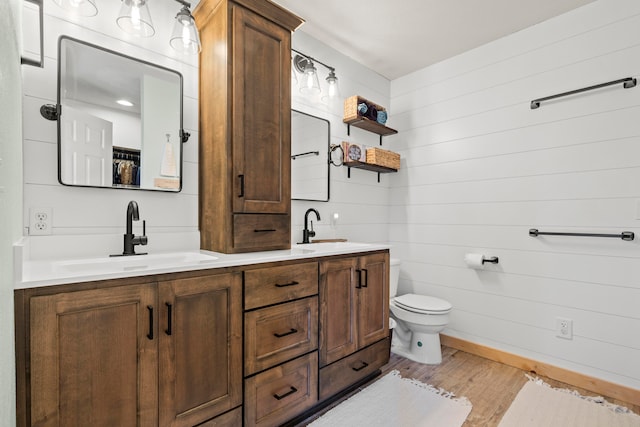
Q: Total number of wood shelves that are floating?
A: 2